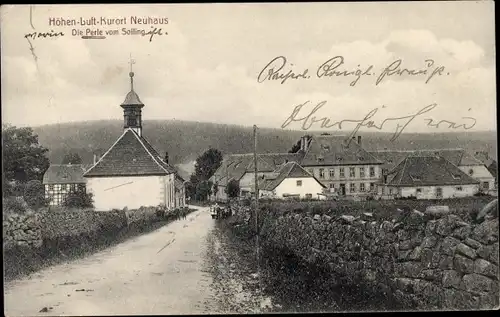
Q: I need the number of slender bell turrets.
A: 1